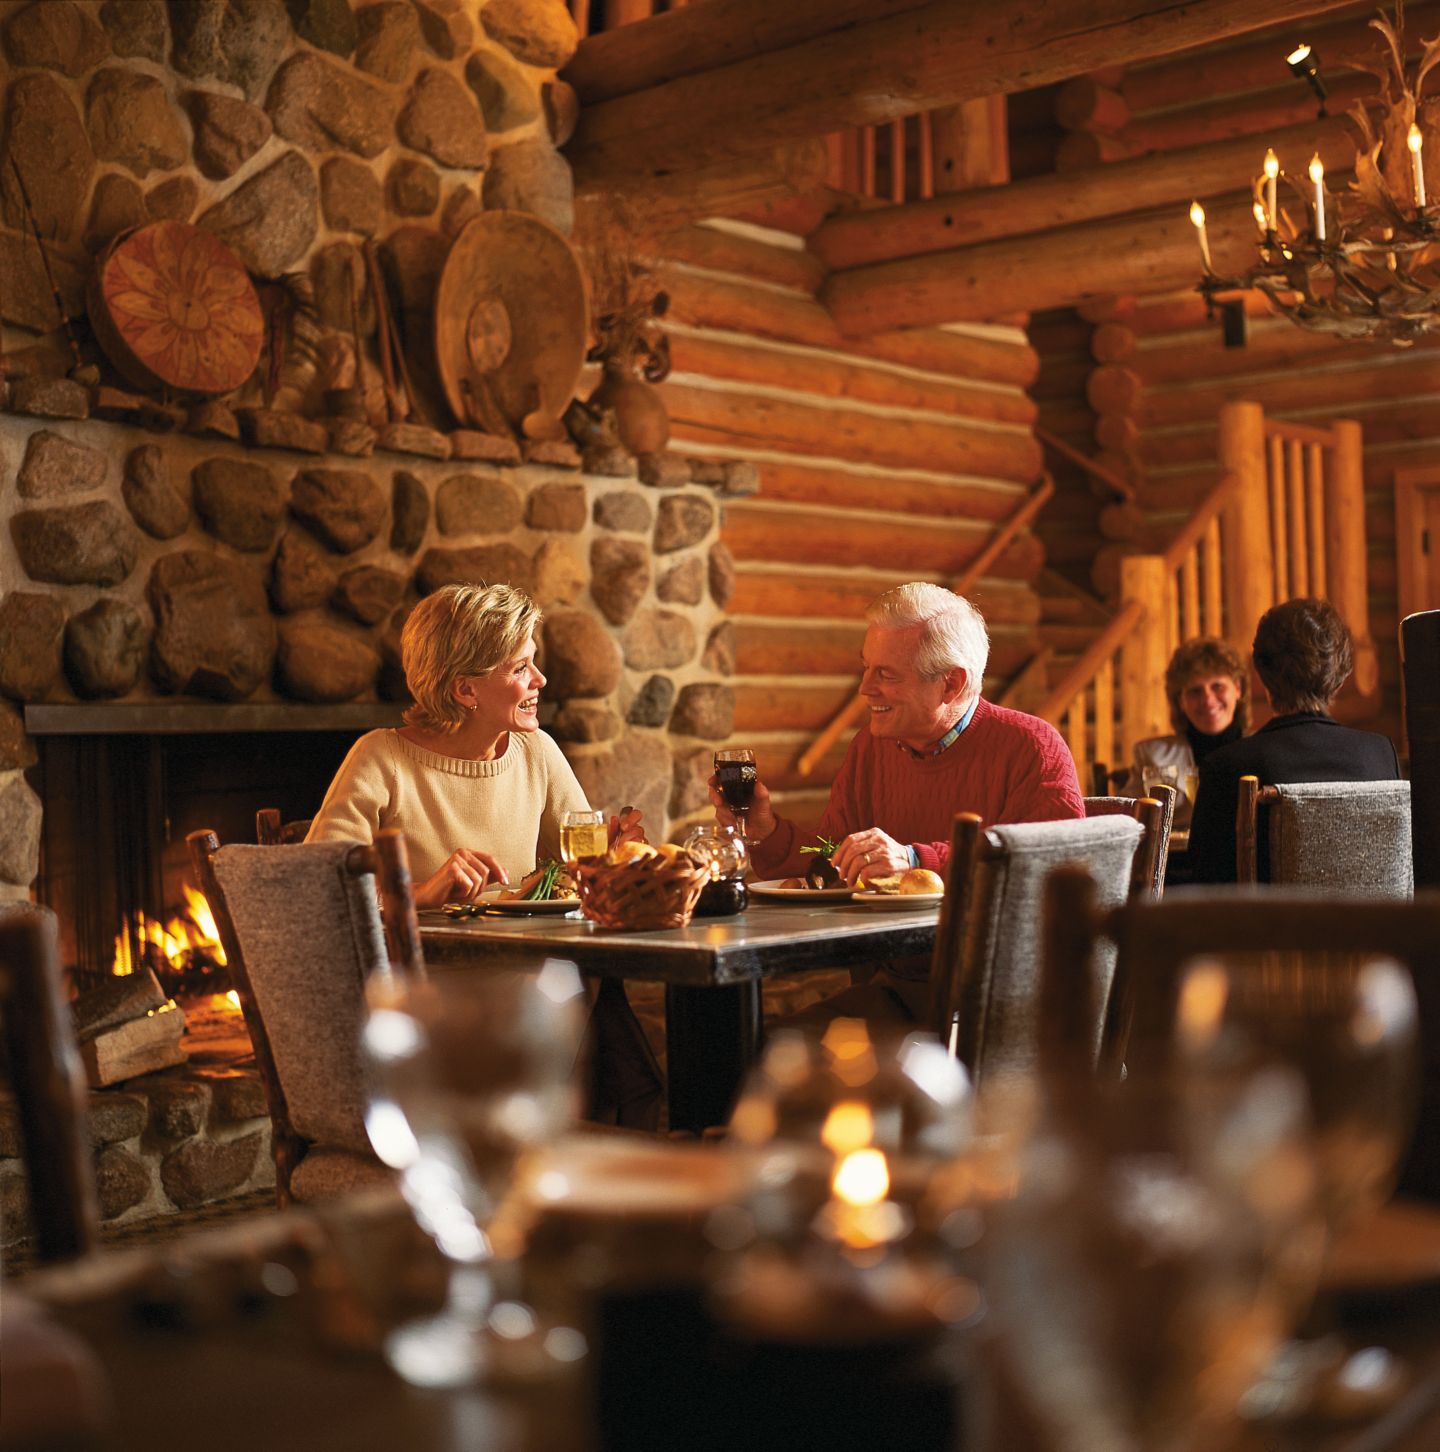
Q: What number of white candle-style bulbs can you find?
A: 5